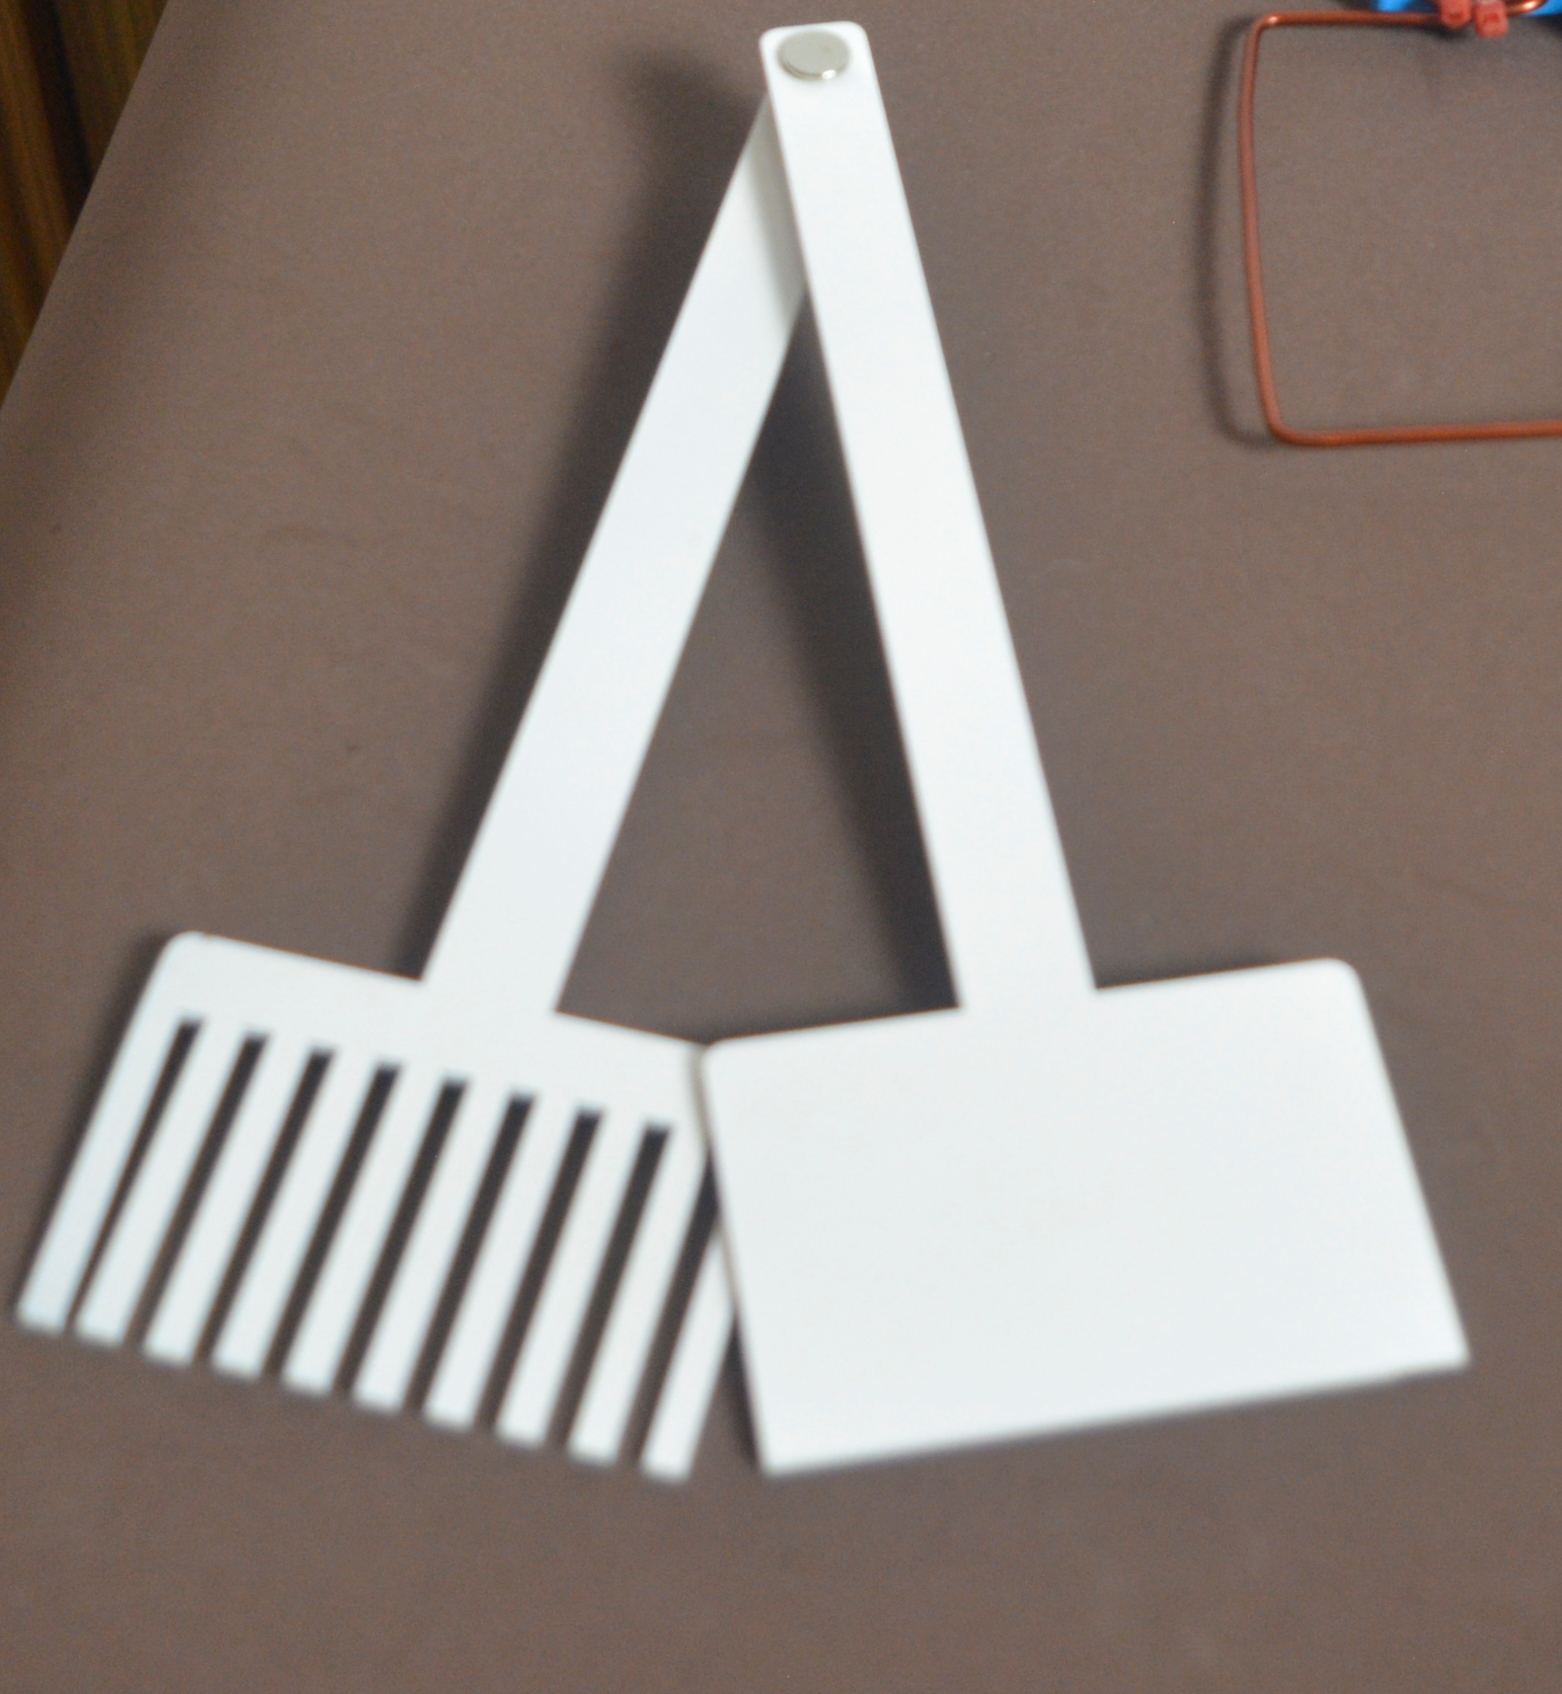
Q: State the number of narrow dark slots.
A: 9